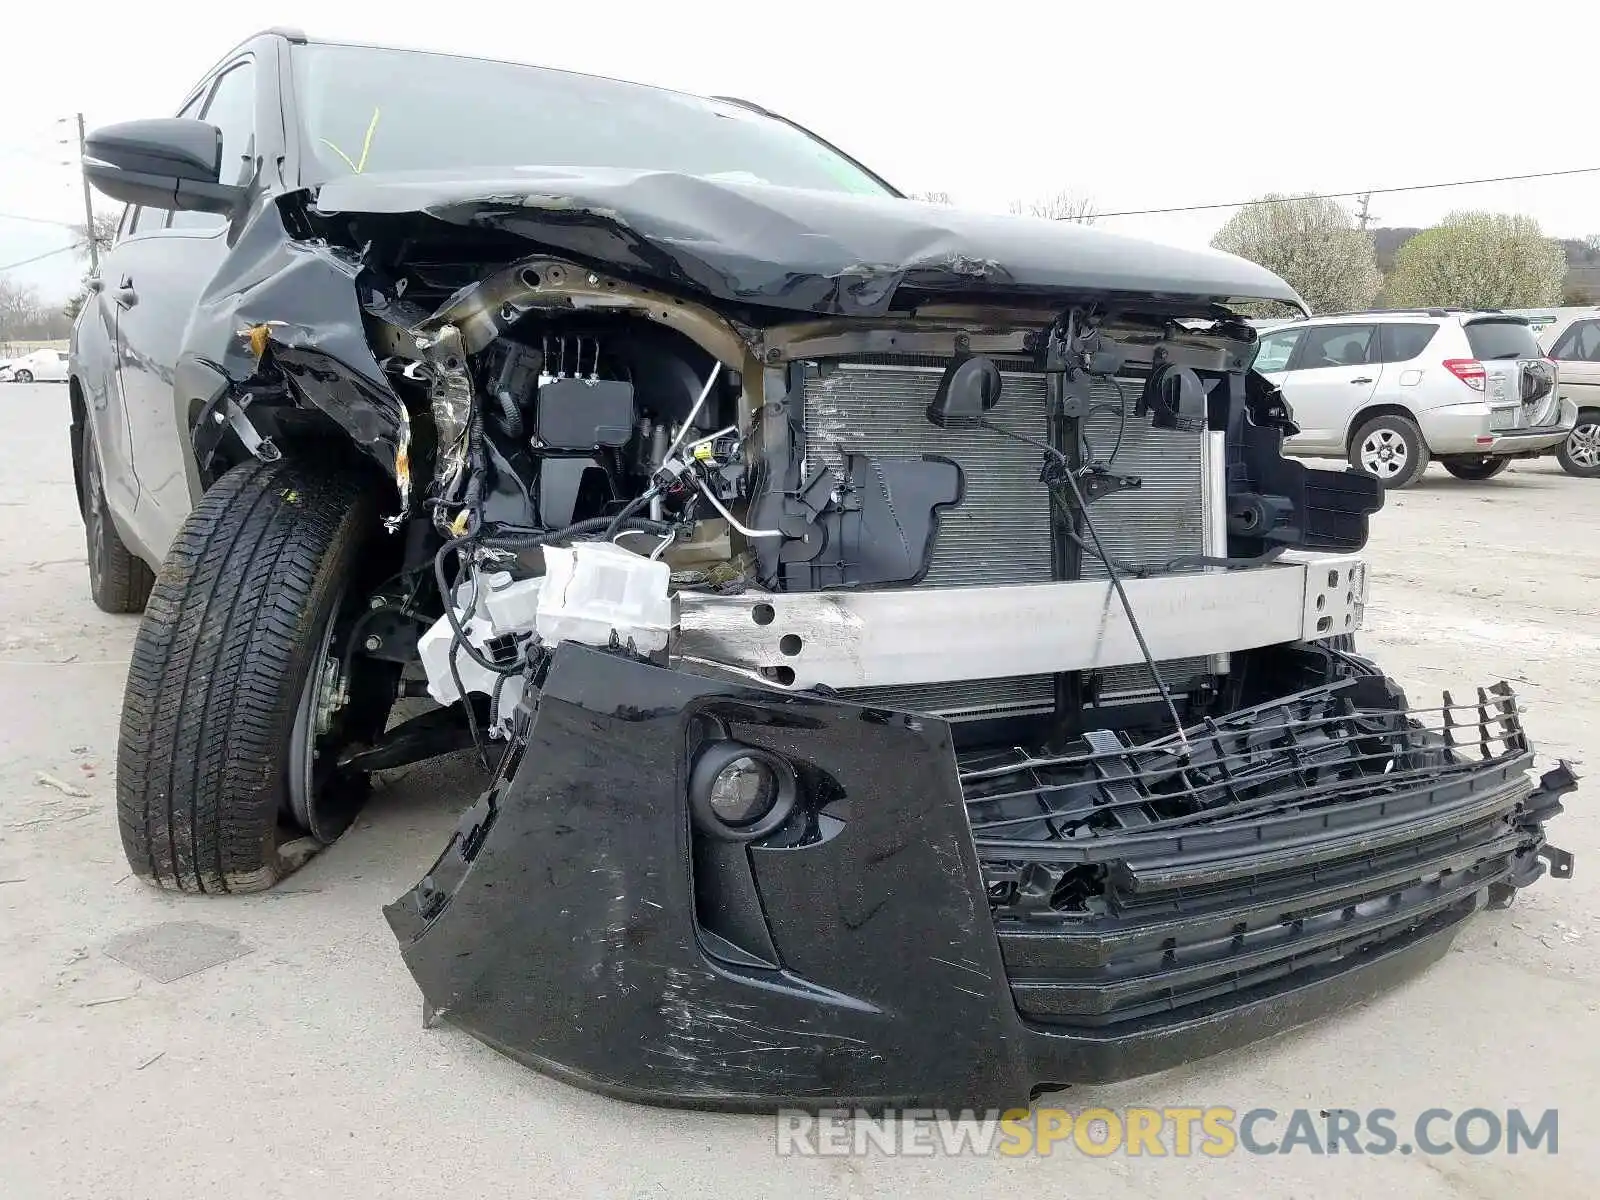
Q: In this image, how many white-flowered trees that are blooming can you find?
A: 2